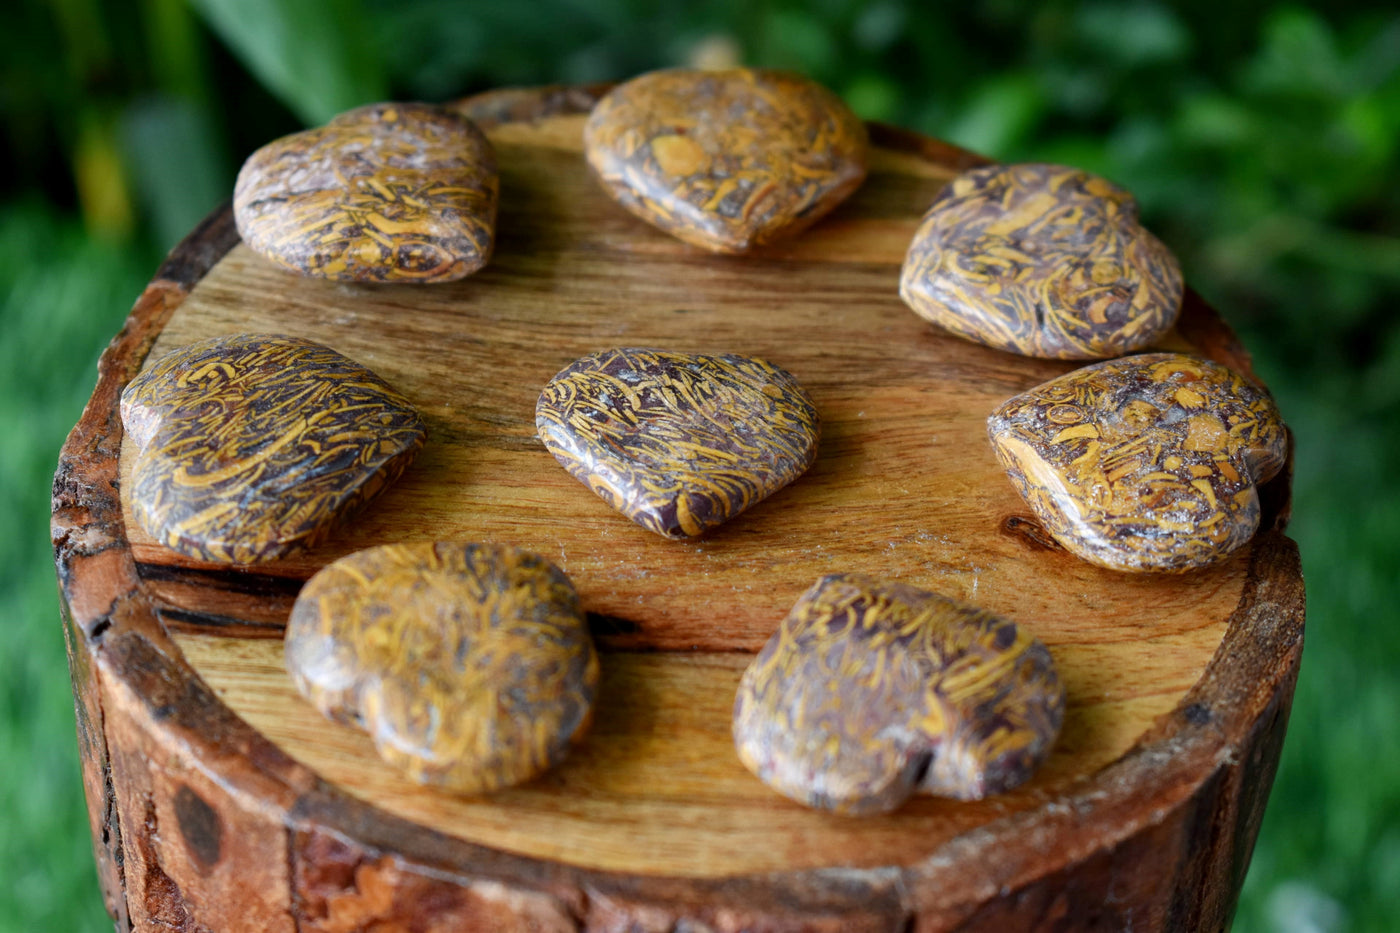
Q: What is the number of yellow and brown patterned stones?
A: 8